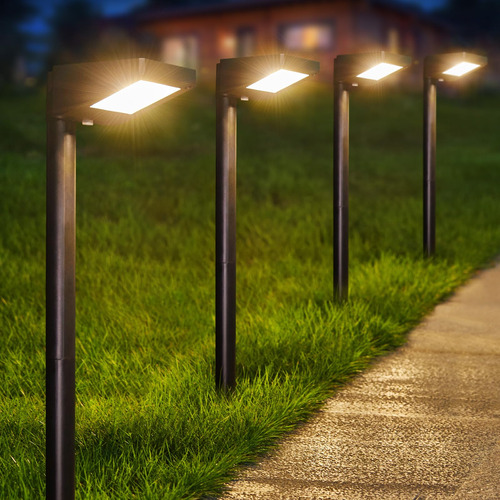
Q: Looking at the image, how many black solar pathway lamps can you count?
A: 4